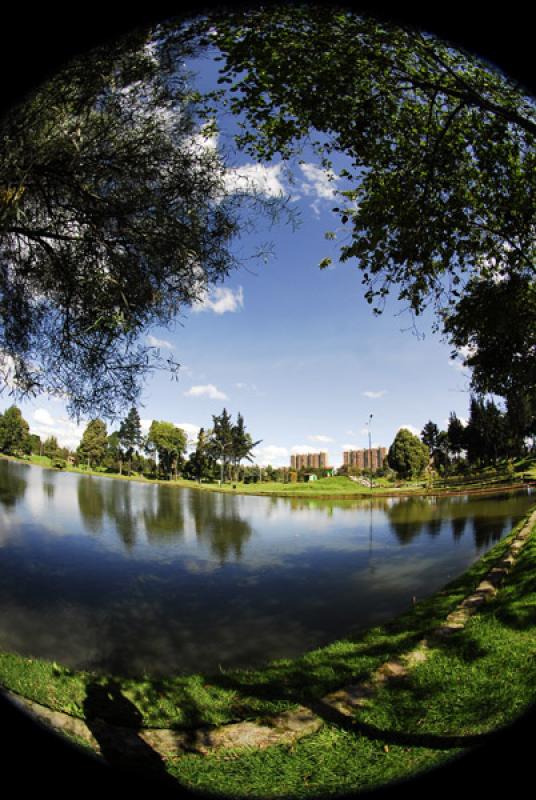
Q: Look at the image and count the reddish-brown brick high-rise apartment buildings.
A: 2